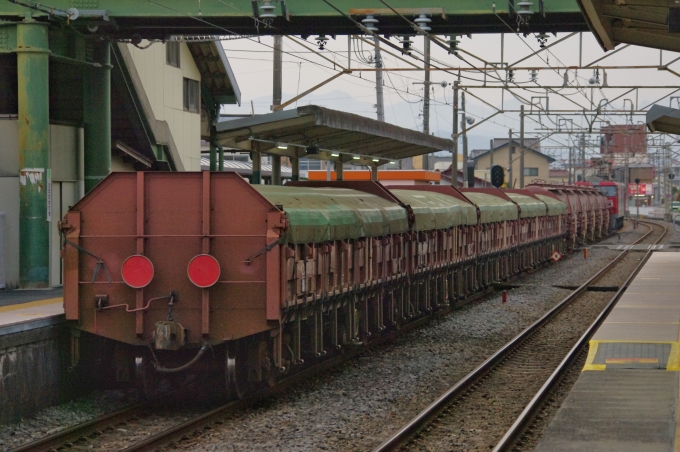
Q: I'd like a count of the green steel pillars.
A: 2